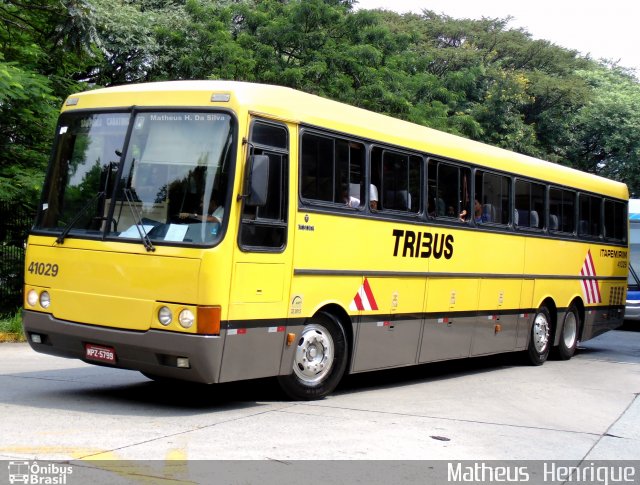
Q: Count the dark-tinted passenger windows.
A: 8